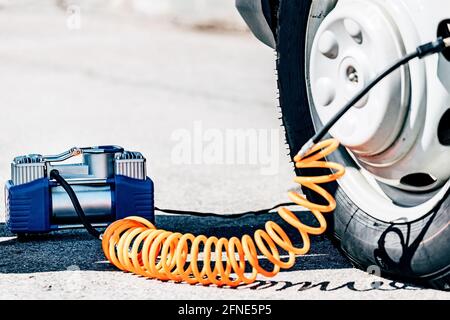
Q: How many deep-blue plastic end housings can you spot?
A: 2